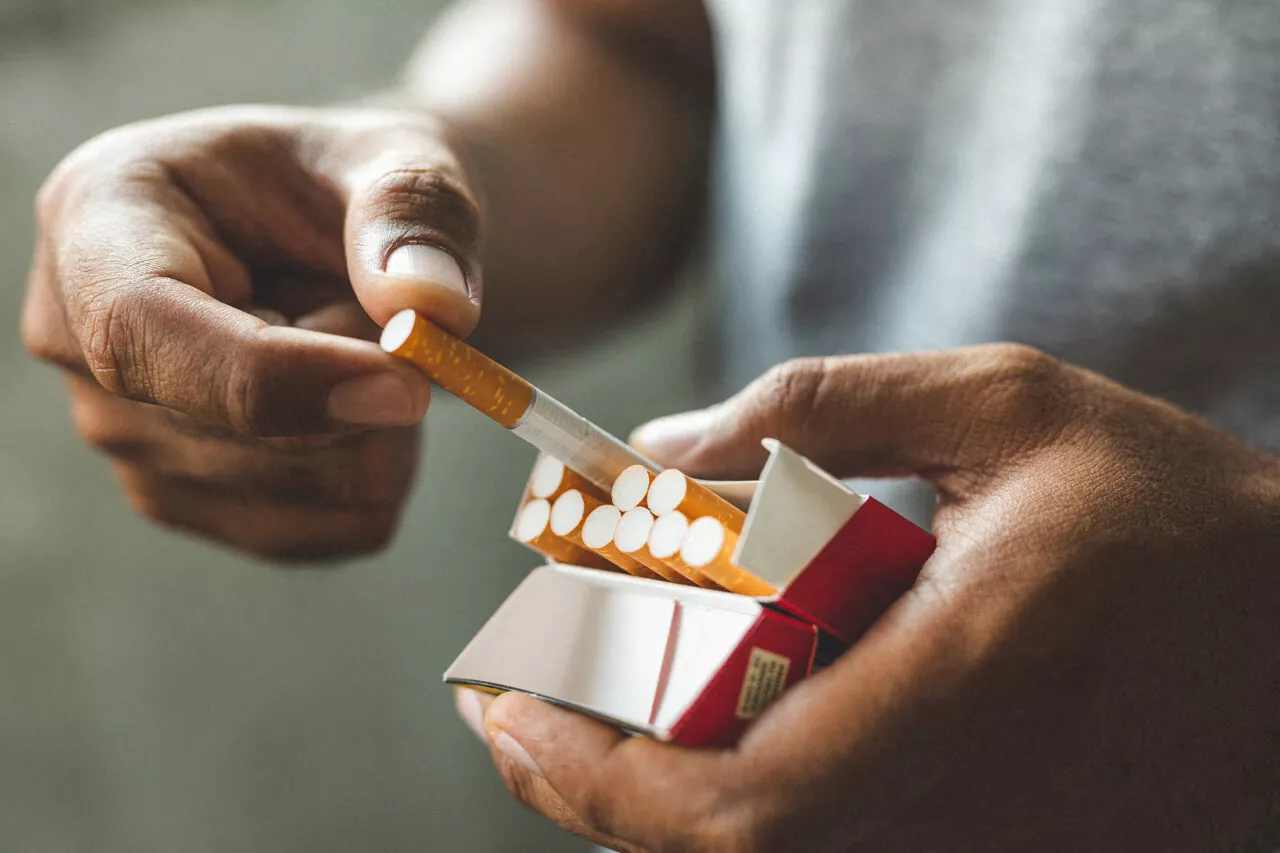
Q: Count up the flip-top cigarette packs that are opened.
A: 1